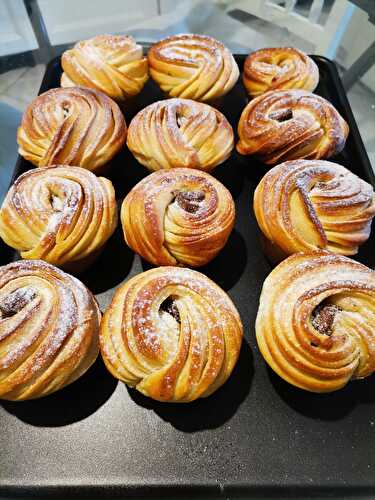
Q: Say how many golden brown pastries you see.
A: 12